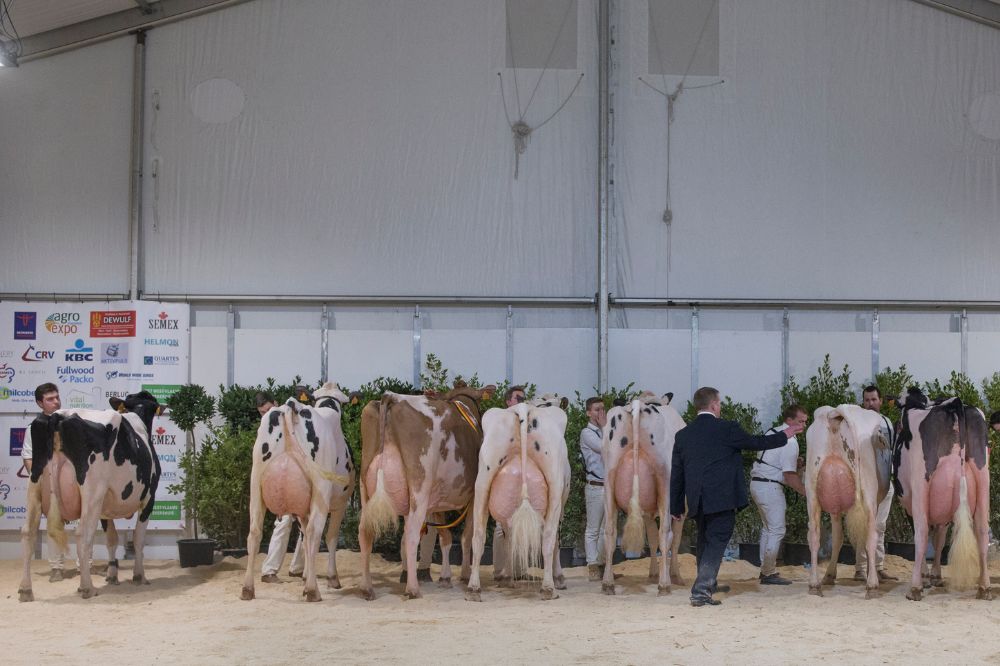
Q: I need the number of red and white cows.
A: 1